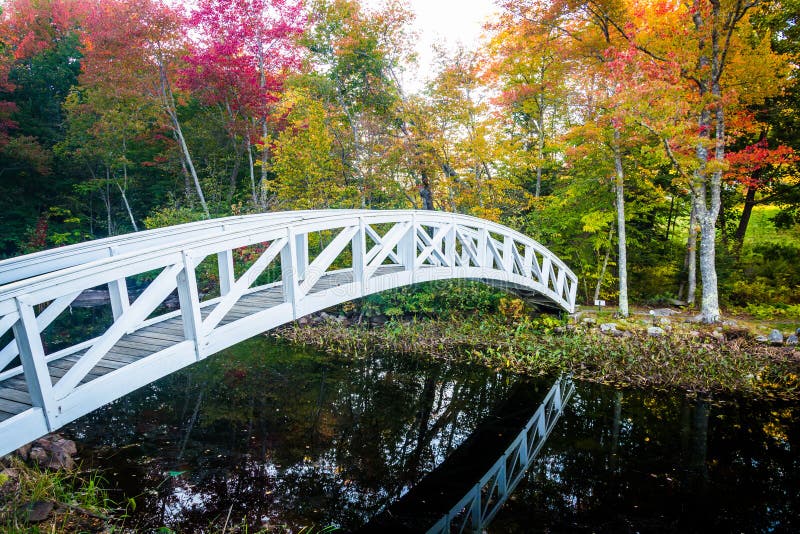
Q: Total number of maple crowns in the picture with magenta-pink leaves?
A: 1